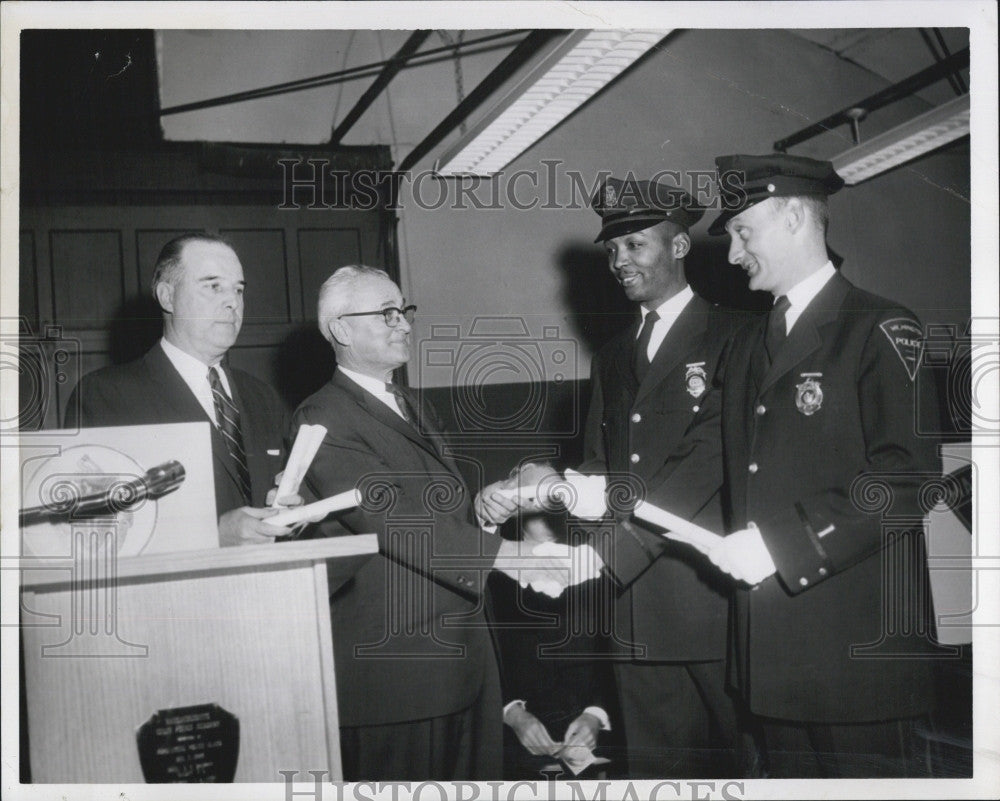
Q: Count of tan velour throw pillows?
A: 0